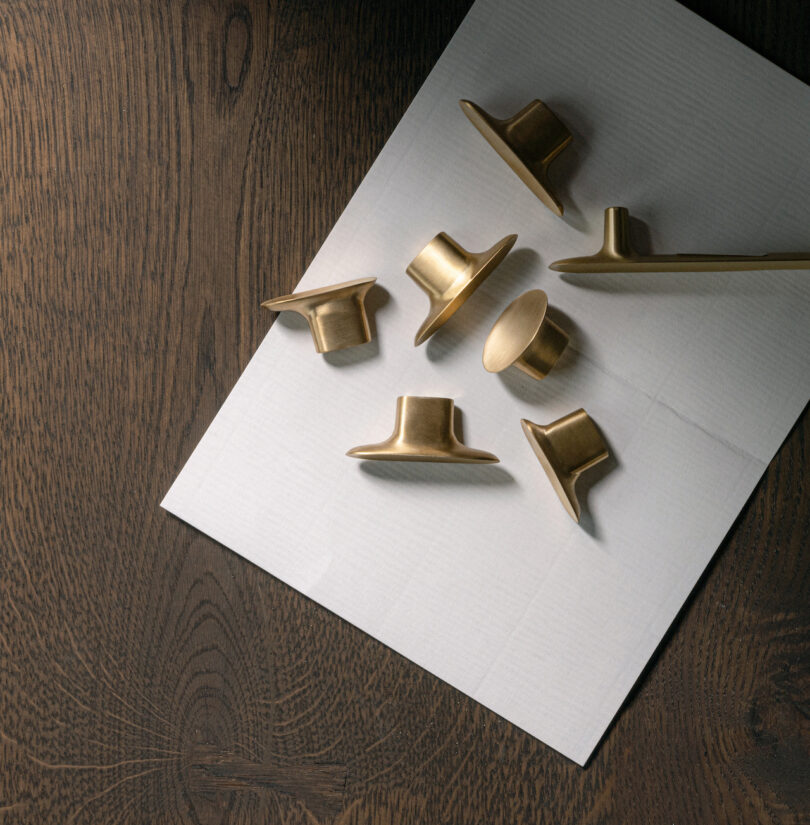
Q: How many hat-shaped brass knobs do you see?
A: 6